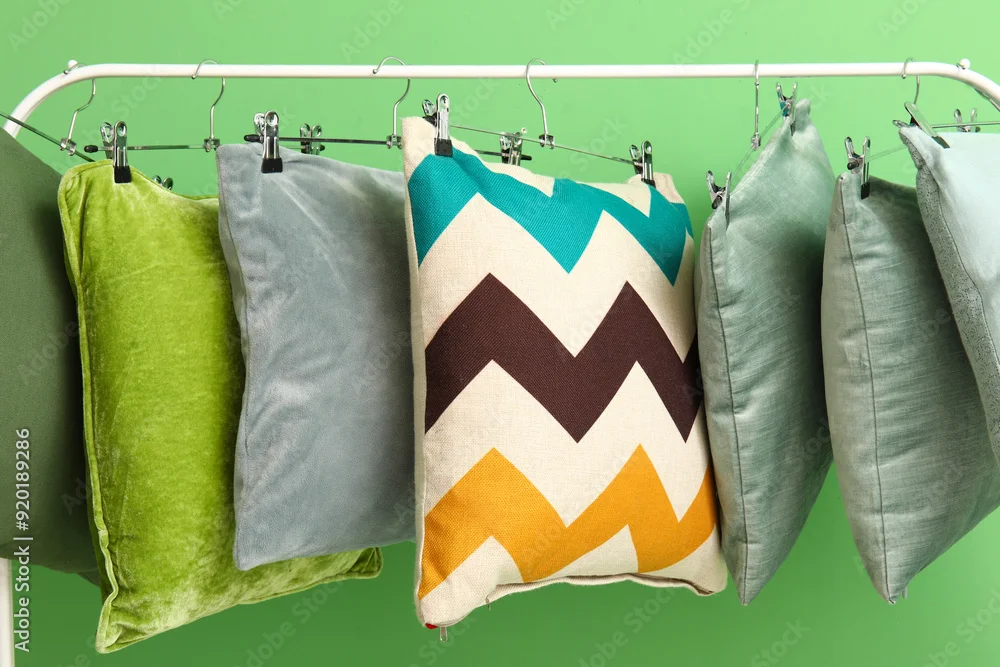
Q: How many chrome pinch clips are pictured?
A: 12